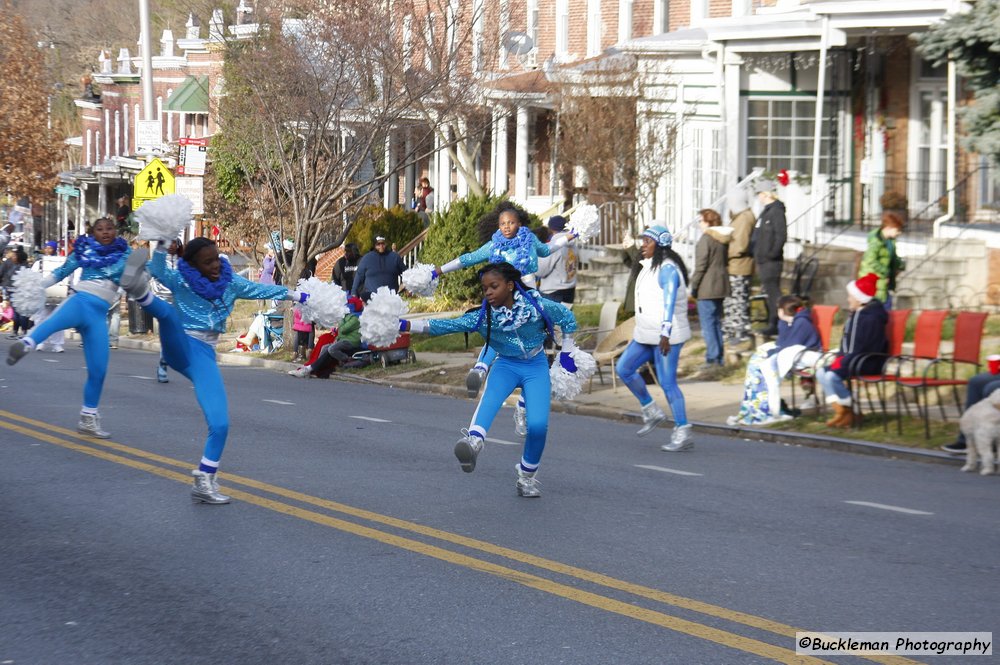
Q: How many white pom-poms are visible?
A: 7